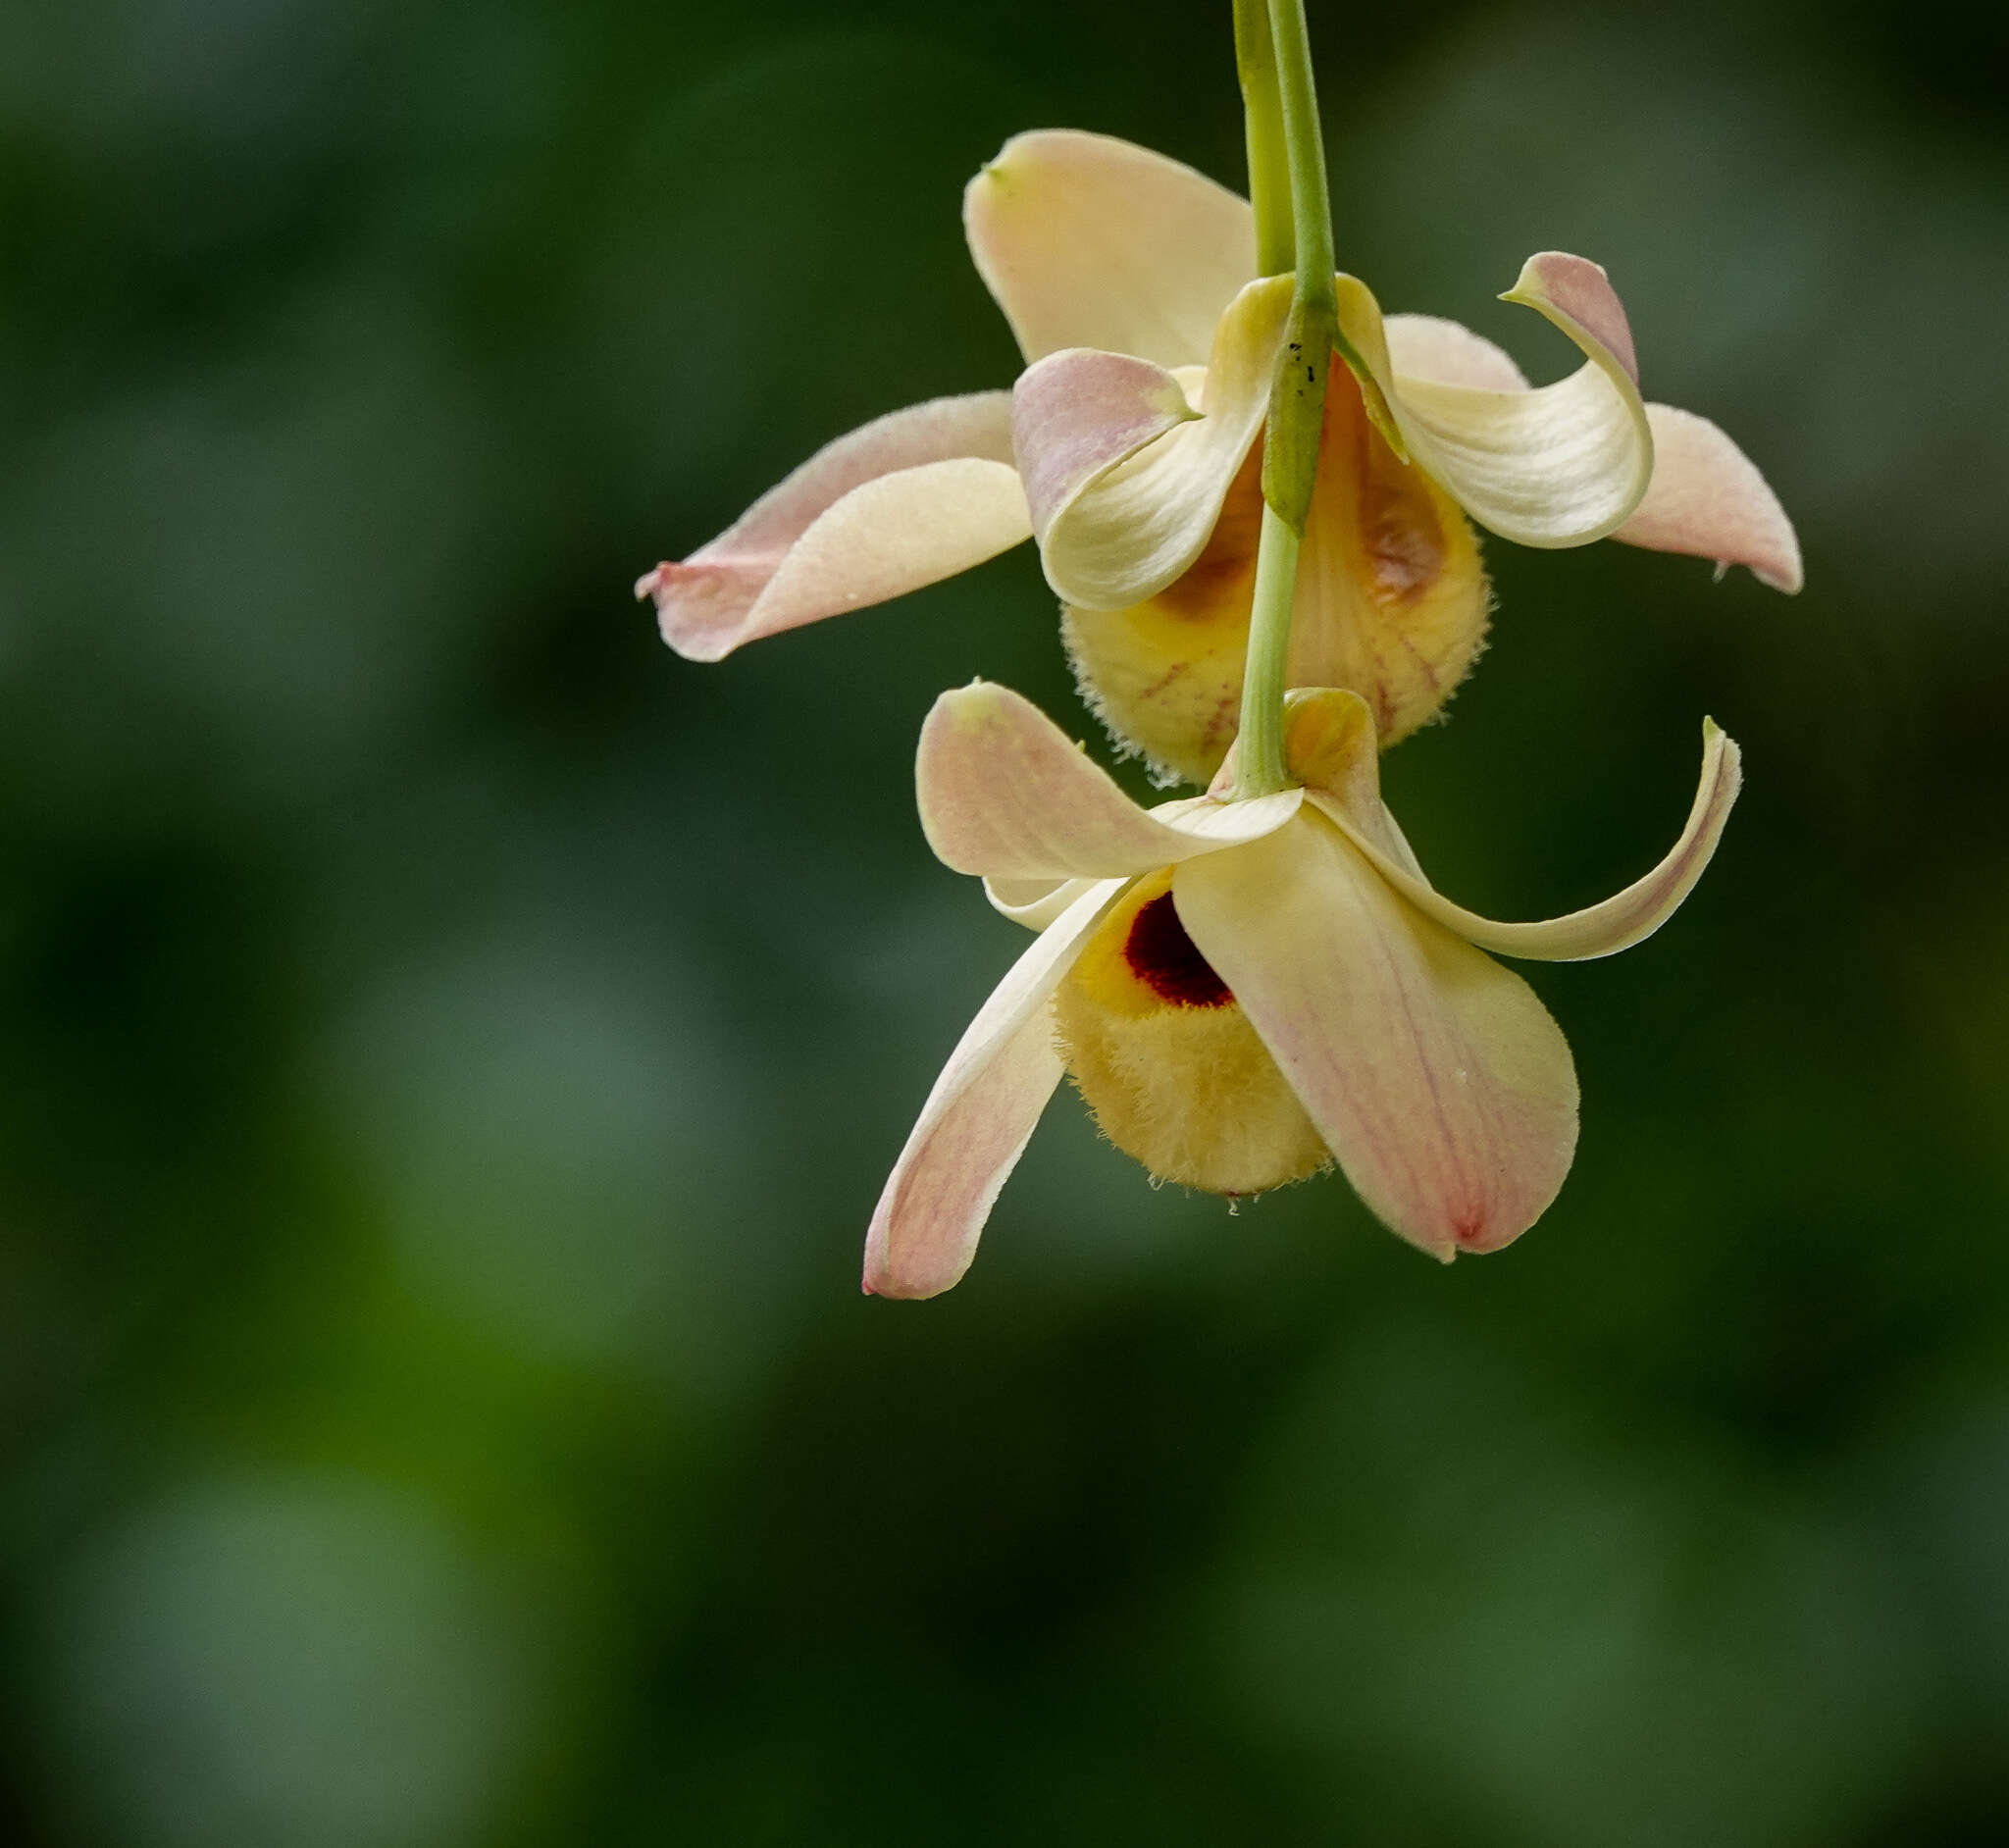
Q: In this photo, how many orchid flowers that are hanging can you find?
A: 2